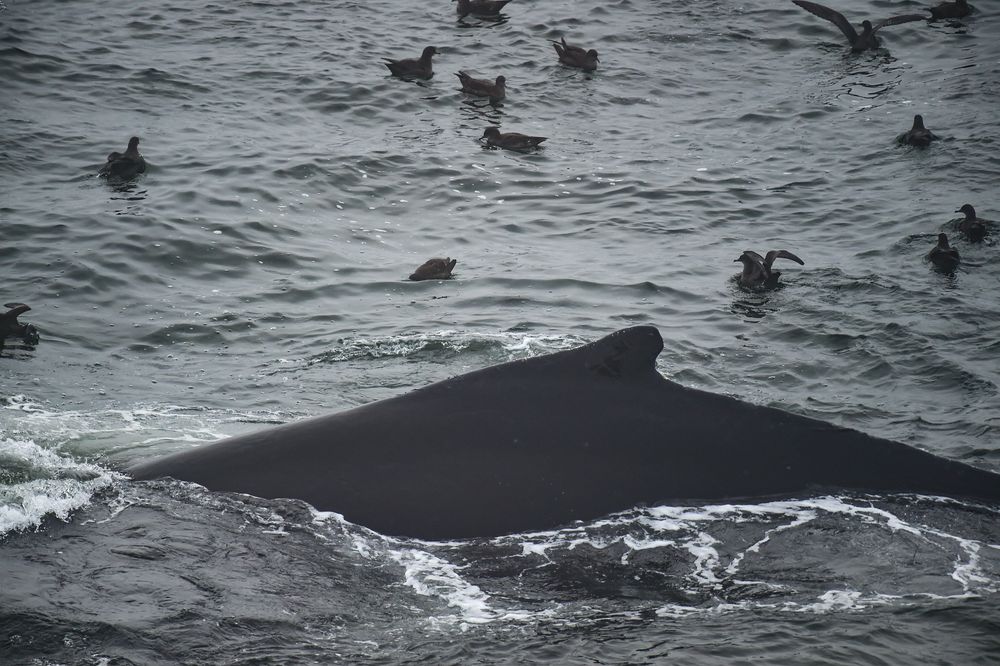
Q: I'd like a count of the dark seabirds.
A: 14